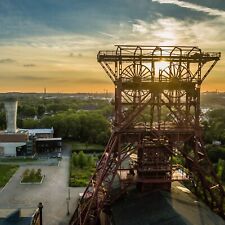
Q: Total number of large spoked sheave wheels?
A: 2